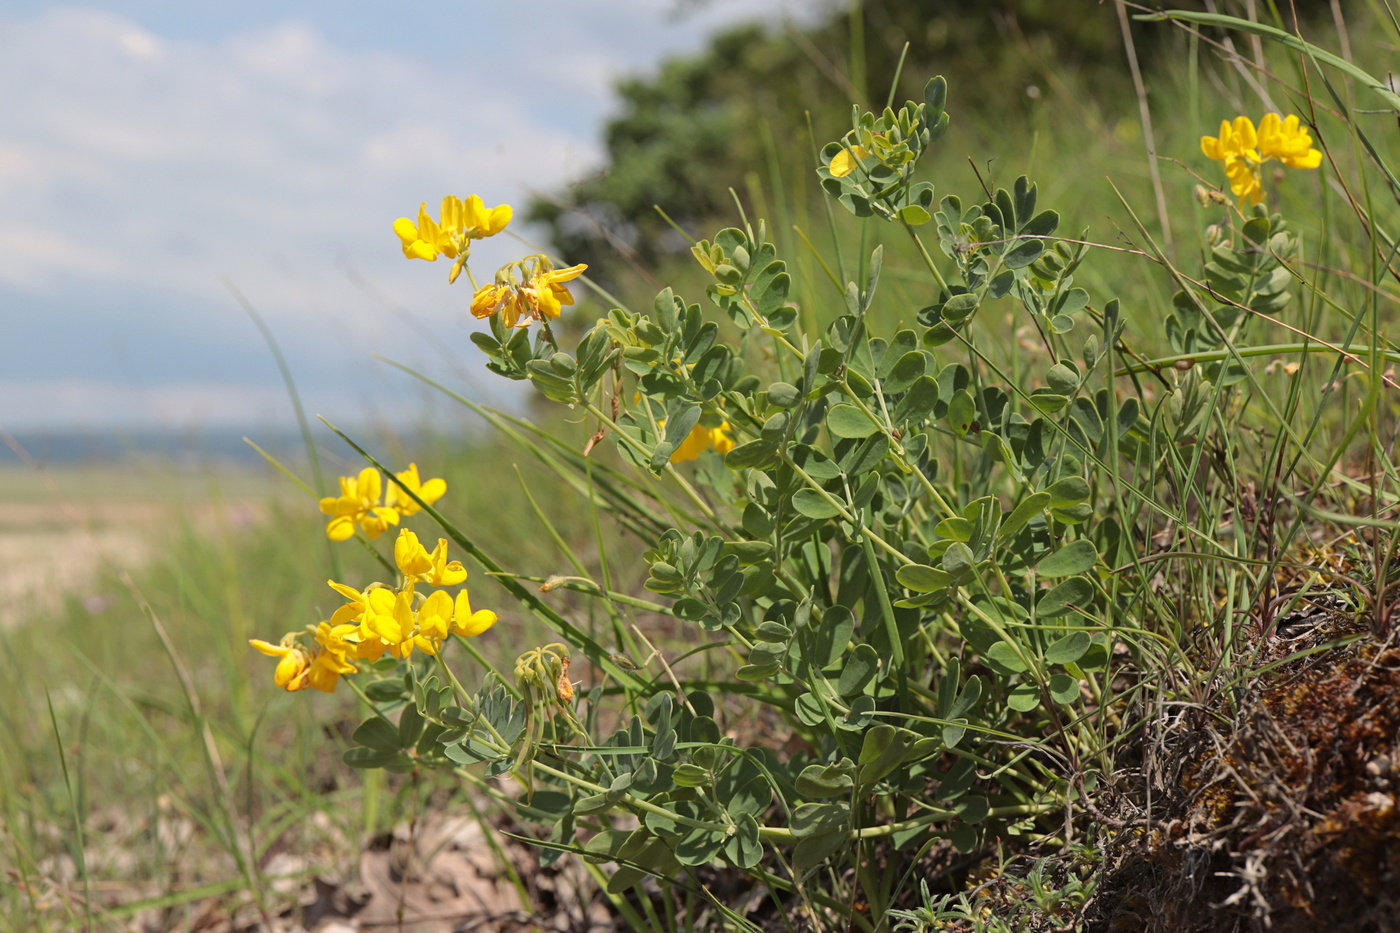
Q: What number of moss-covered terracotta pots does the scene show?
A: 0